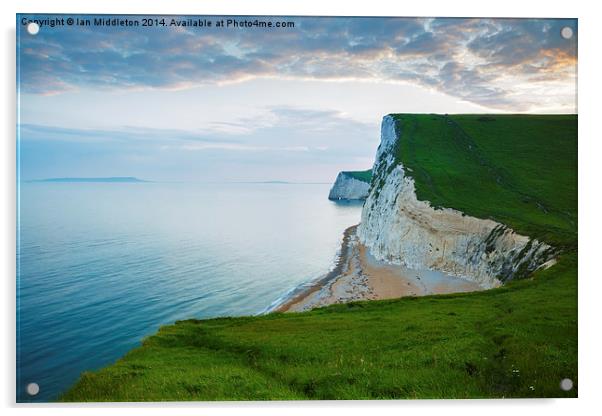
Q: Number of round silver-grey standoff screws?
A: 4